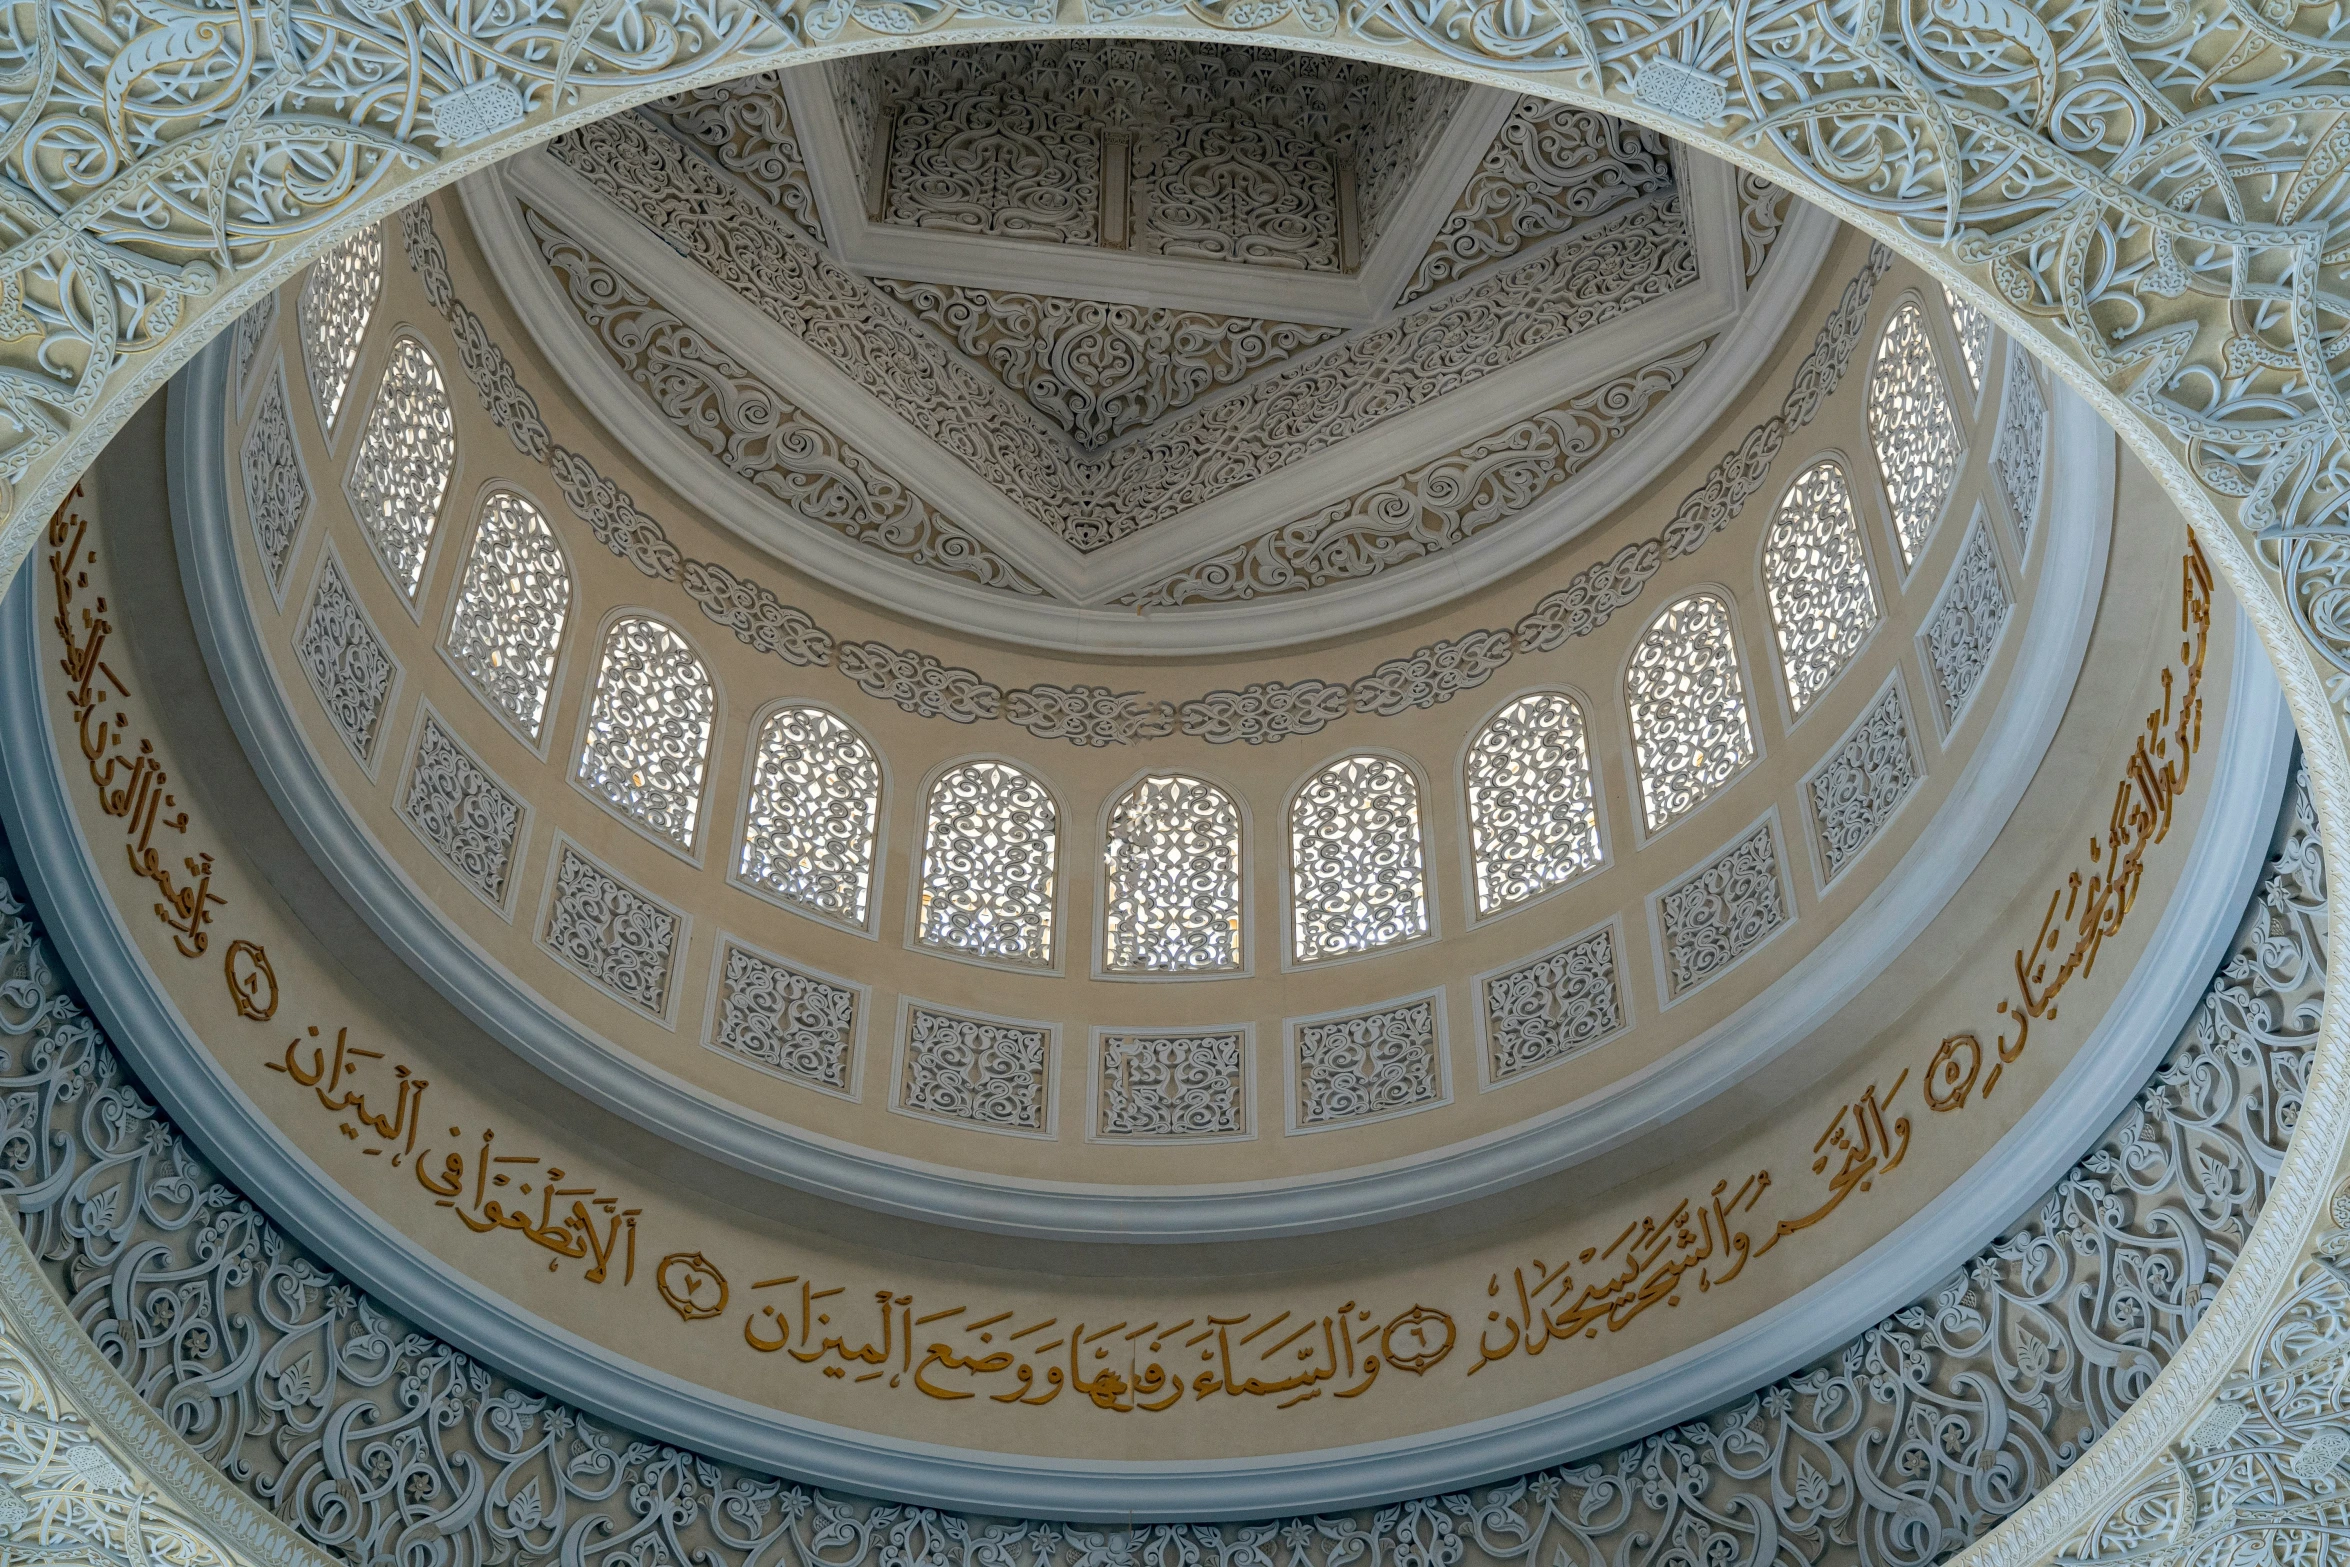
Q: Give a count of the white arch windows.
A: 13